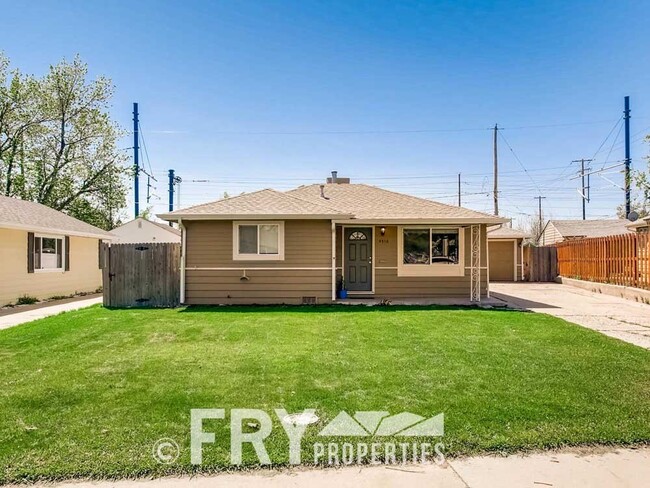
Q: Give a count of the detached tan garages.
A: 1